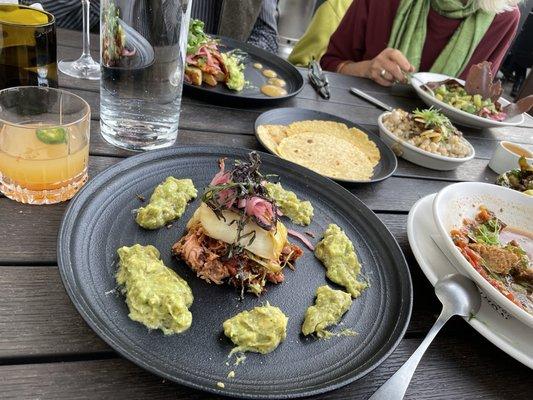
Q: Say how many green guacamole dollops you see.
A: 6